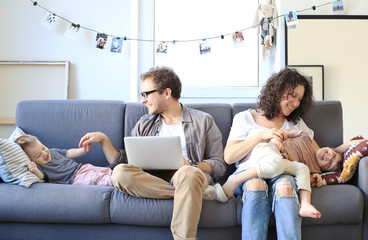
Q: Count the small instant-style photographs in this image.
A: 9